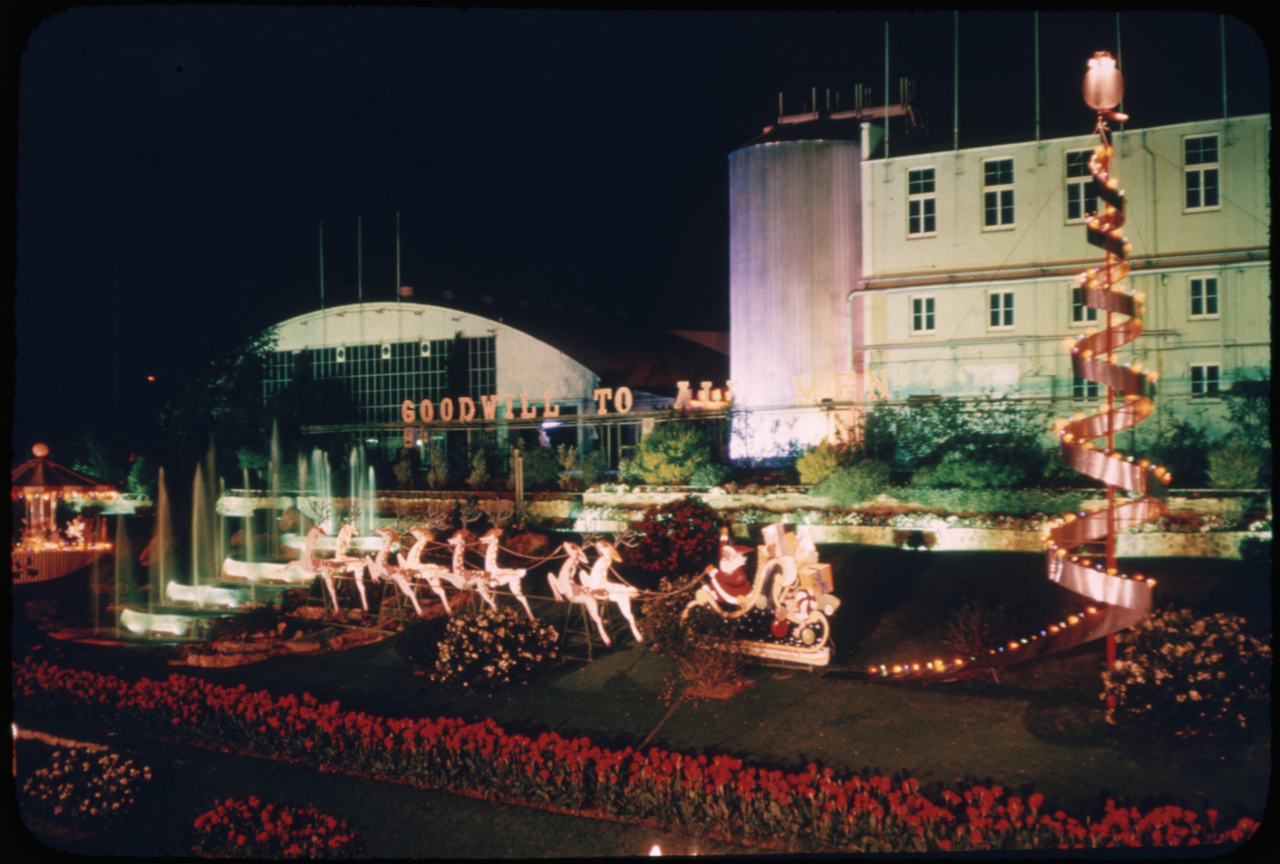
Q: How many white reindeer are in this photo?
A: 8